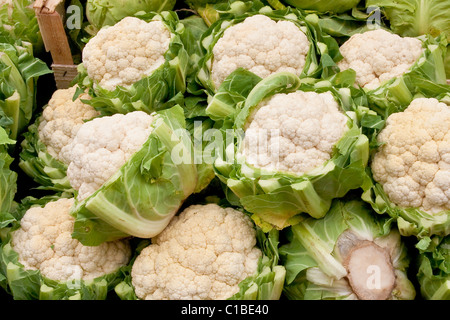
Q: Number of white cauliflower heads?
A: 9